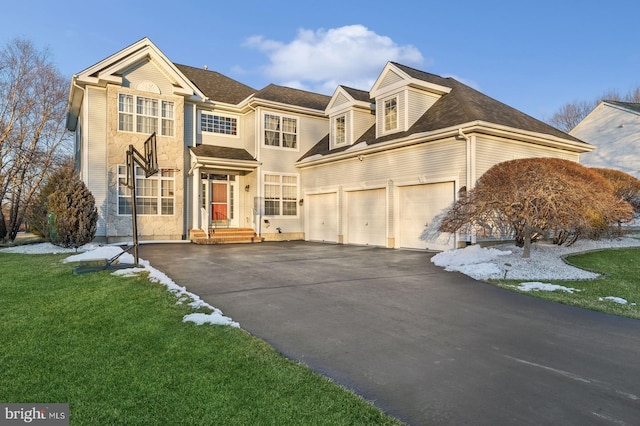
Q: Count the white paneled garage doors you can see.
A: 3